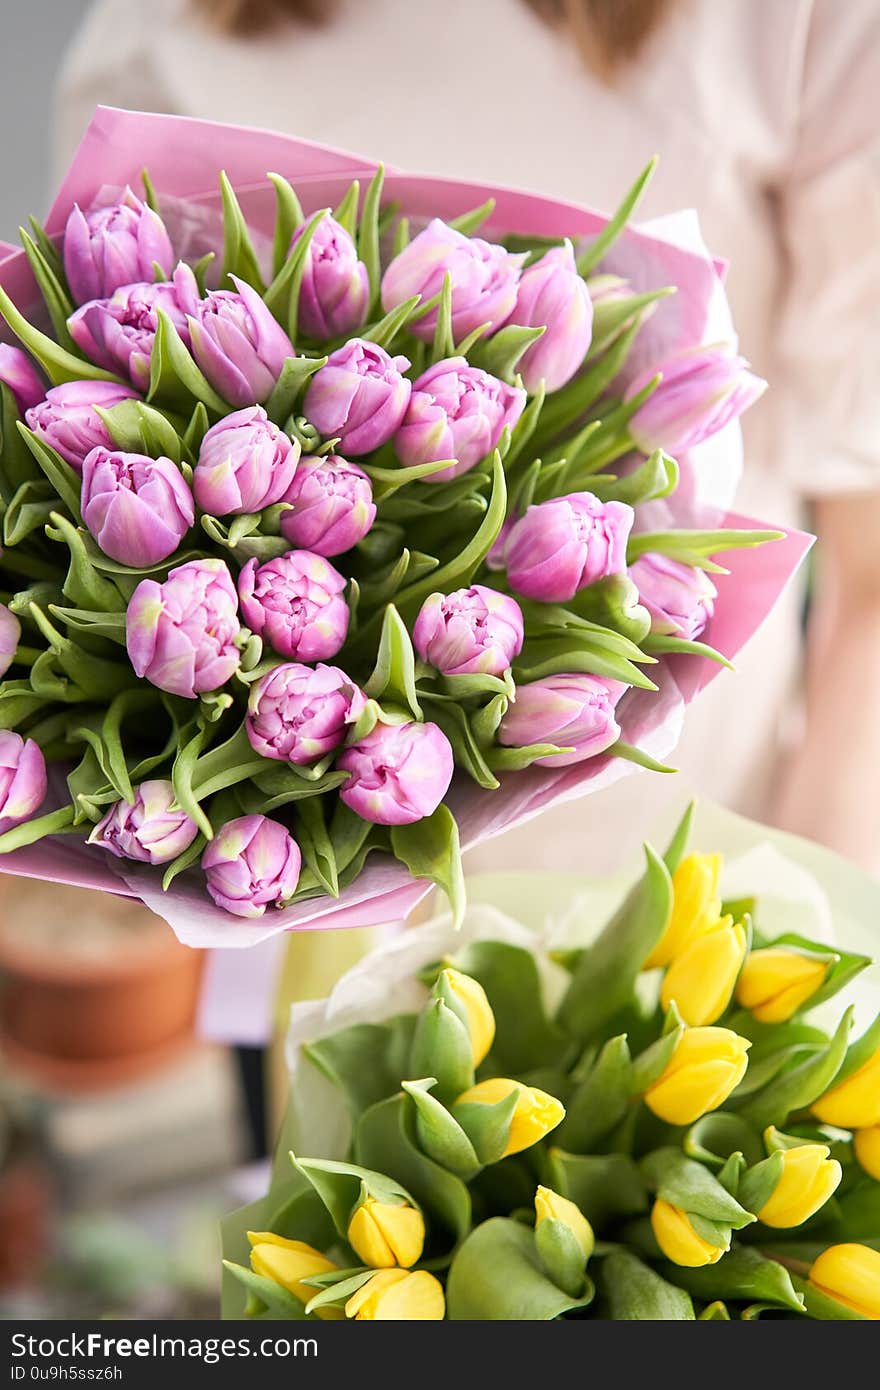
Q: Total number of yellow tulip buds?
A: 15